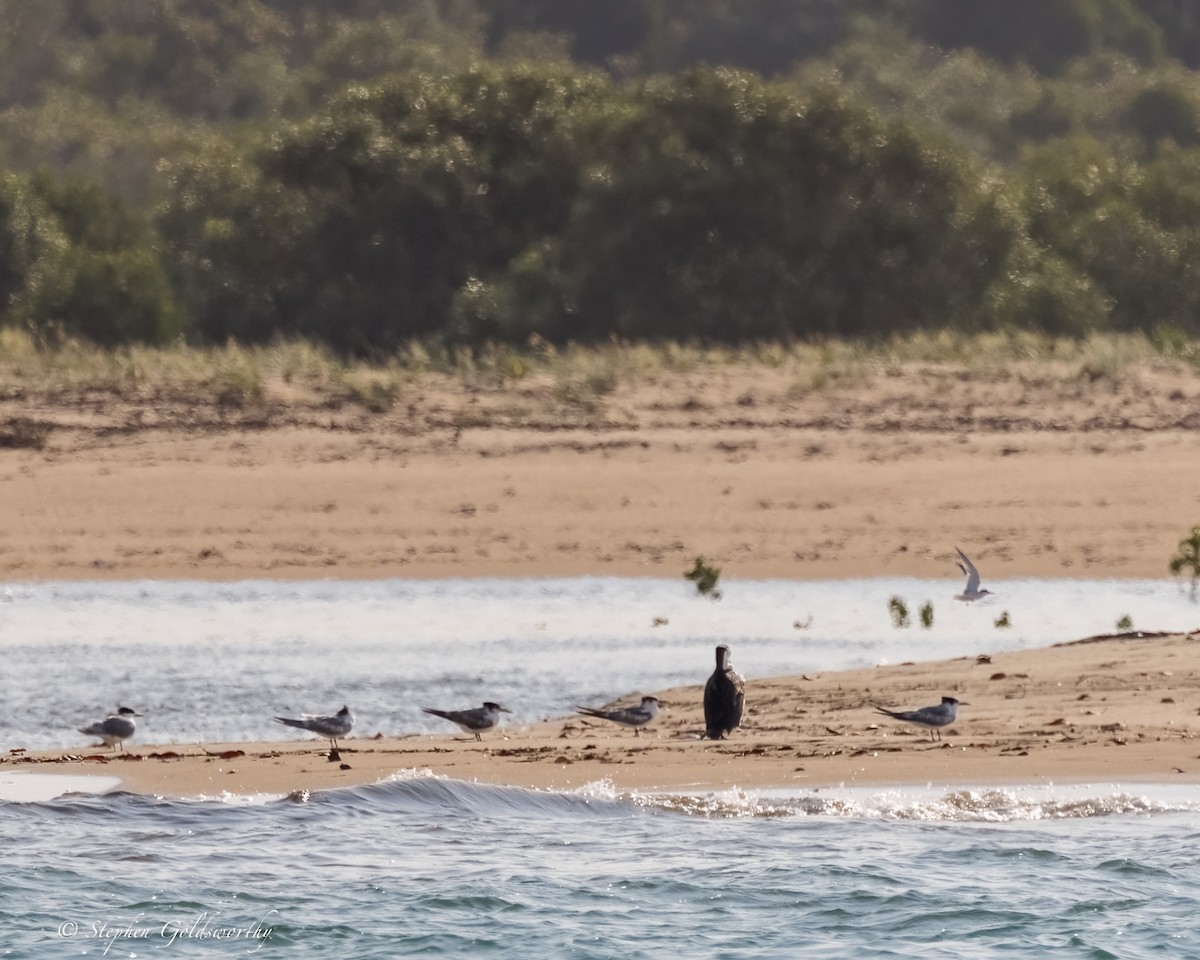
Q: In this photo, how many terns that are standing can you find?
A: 5